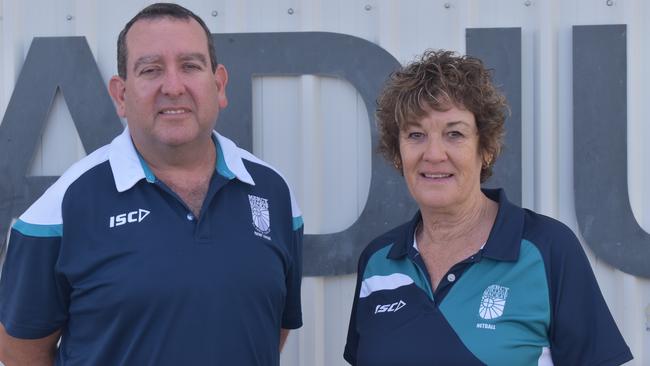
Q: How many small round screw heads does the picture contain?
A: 7